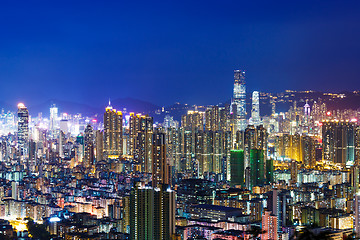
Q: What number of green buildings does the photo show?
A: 3